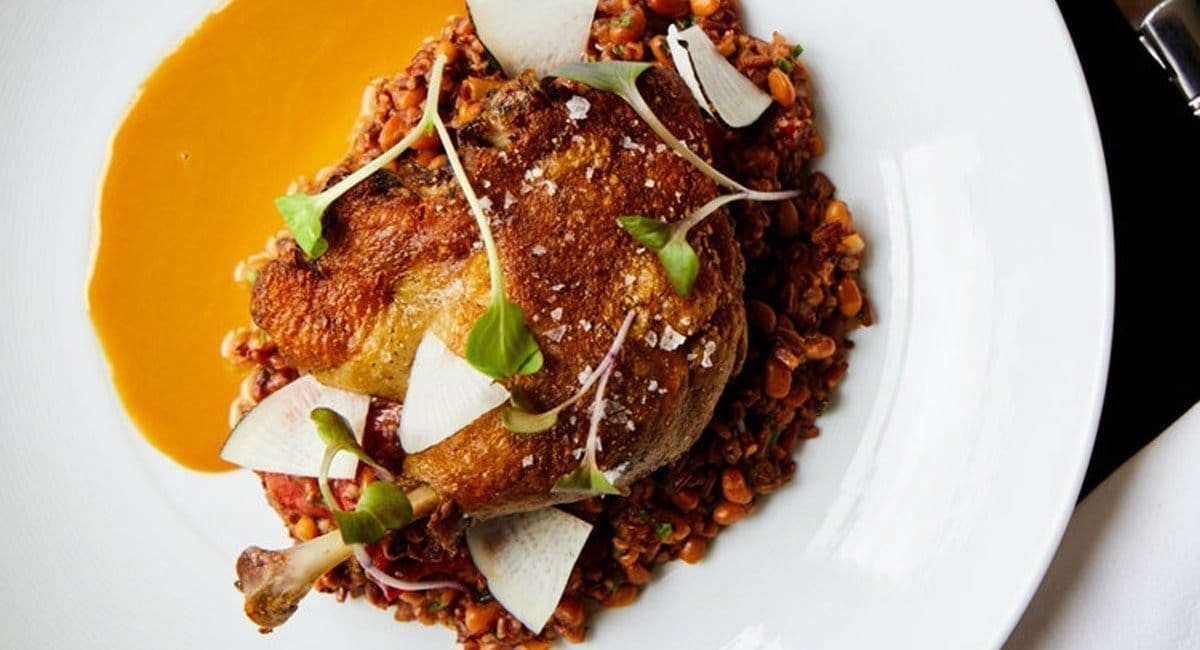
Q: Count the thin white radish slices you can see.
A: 5